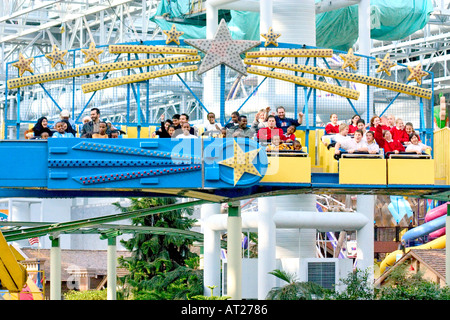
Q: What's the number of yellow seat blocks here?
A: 3